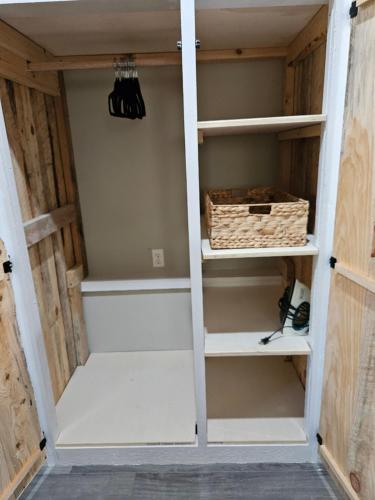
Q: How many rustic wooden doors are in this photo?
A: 2